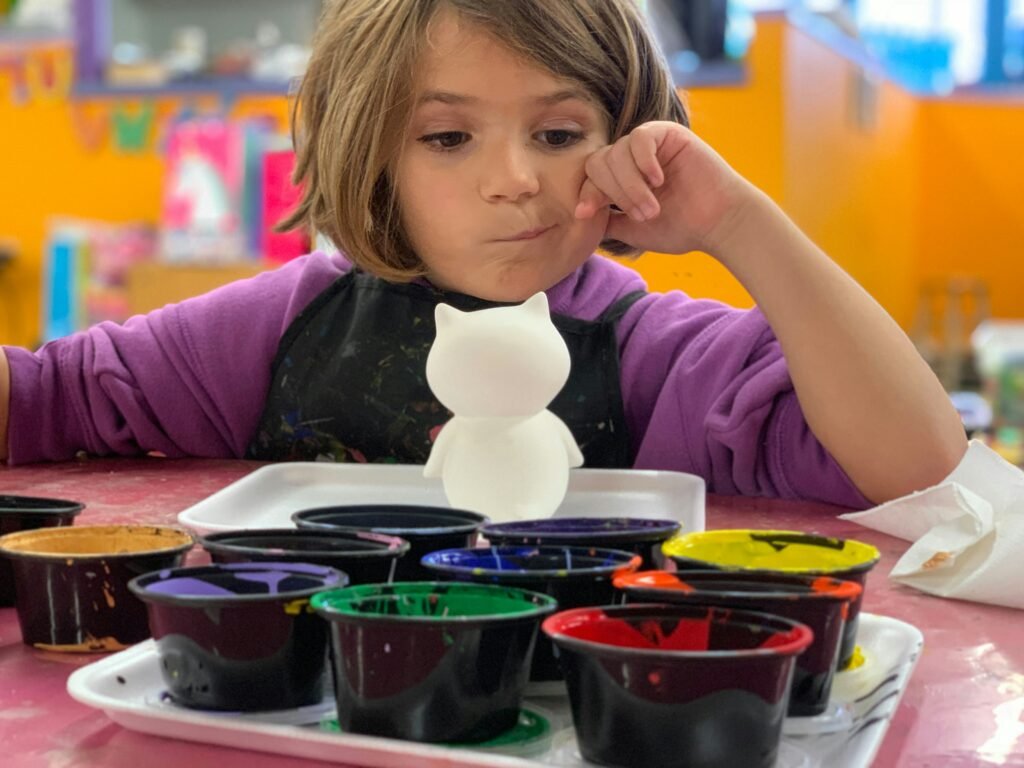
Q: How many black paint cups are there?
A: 11